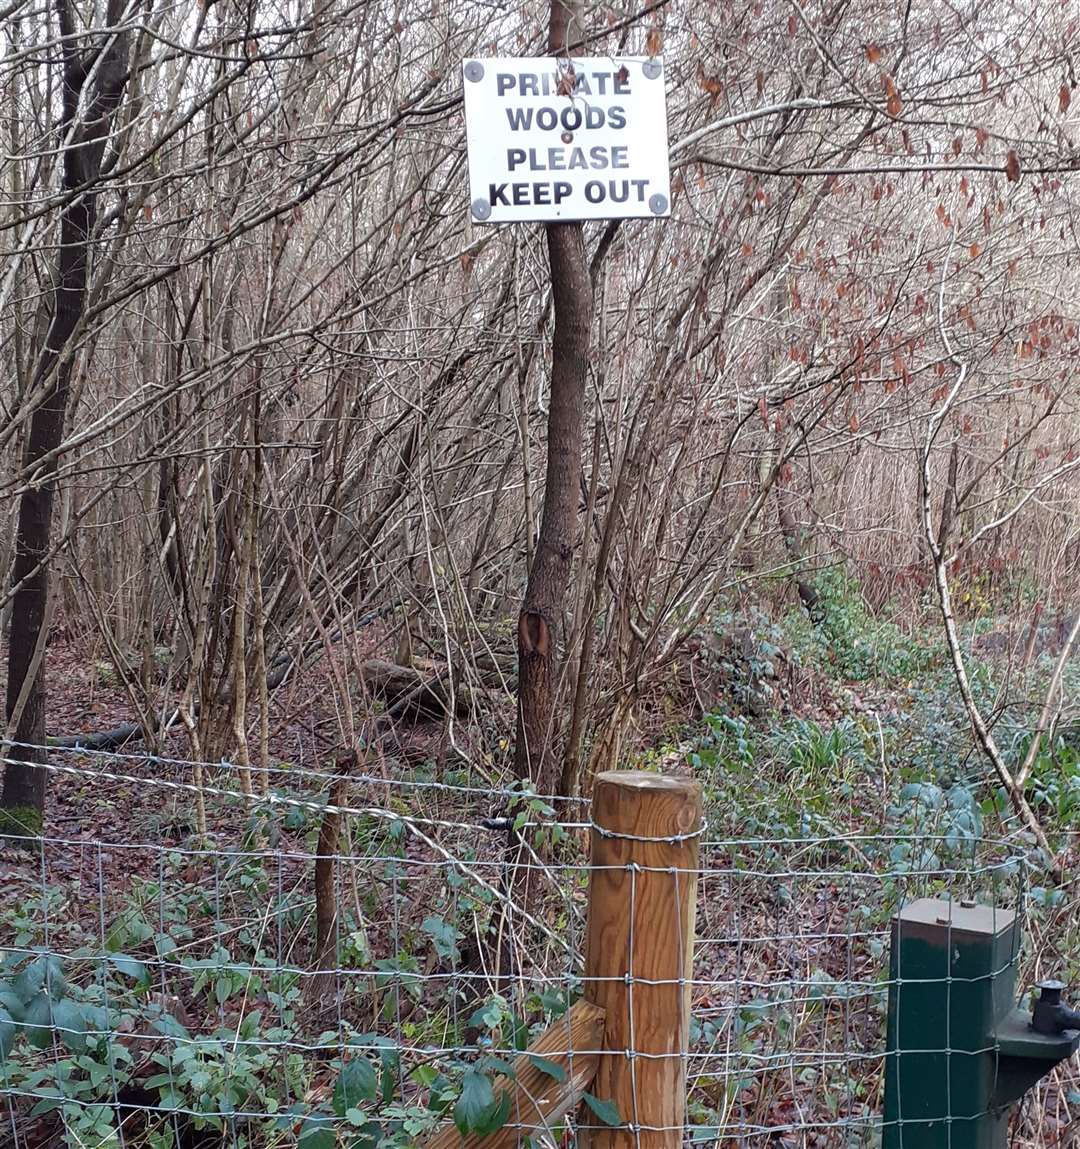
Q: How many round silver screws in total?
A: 4